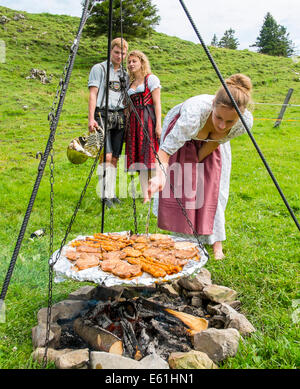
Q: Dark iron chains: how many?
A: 4